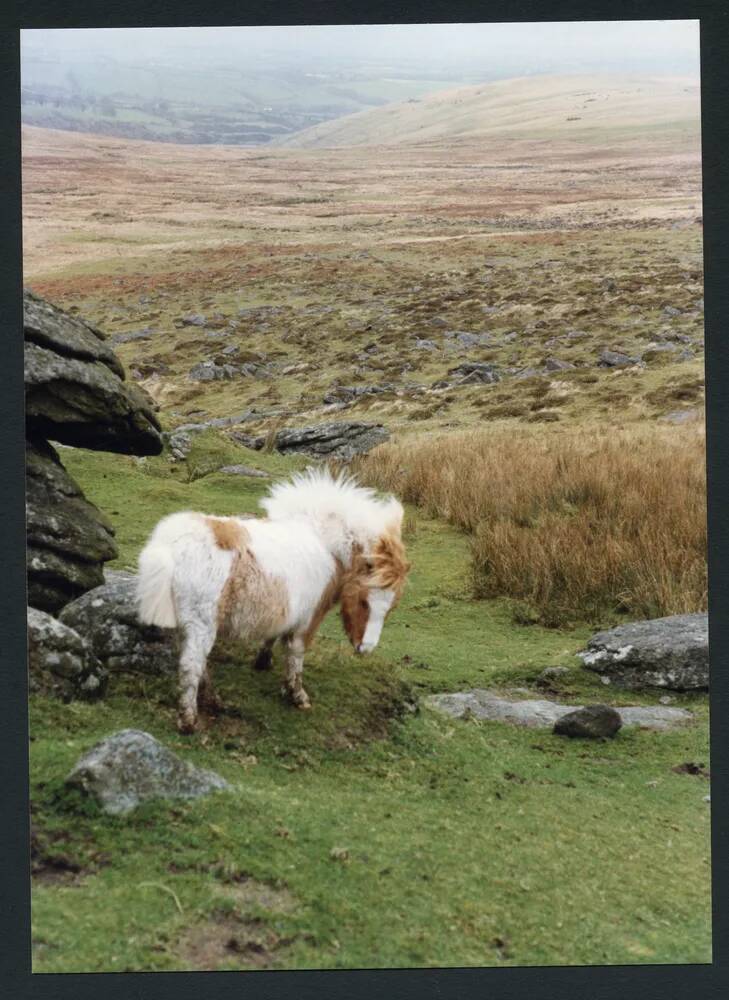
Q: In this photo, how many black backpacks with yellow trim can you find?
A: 0